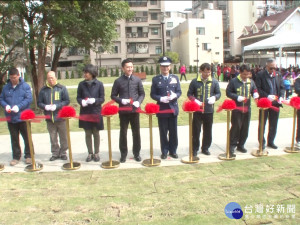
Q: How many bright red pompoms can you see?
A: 8